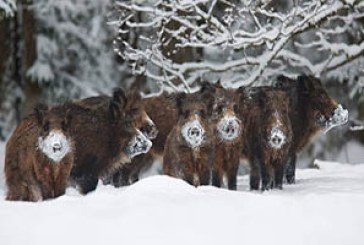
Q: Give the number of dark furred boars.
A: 7